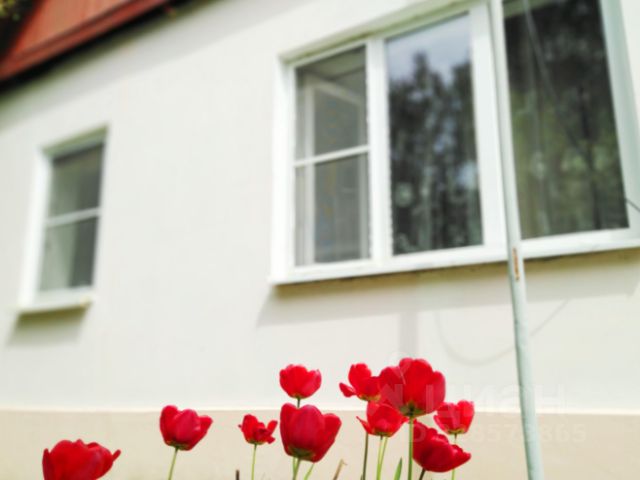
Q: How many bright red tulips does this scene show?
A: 10